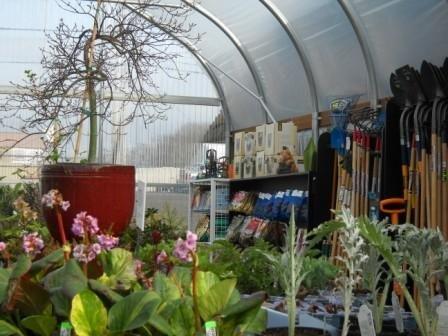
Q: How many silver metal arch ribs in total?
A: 4